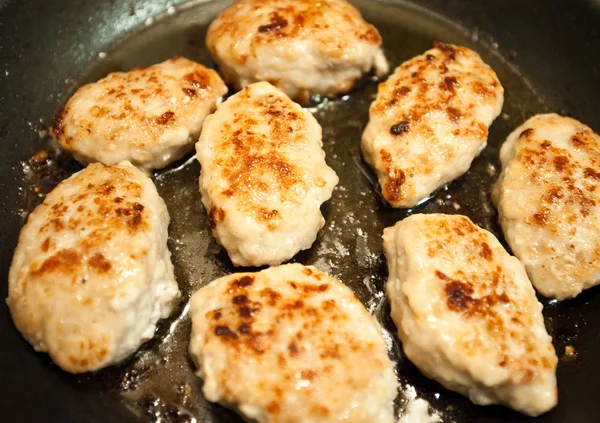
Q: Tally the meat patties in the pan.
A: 8